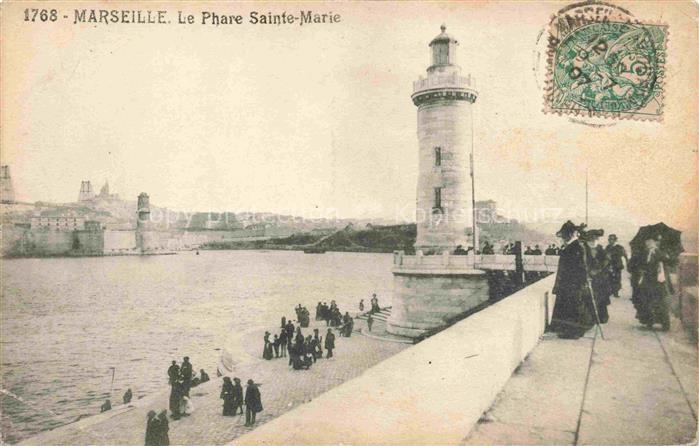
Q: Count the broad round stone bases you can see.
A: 1